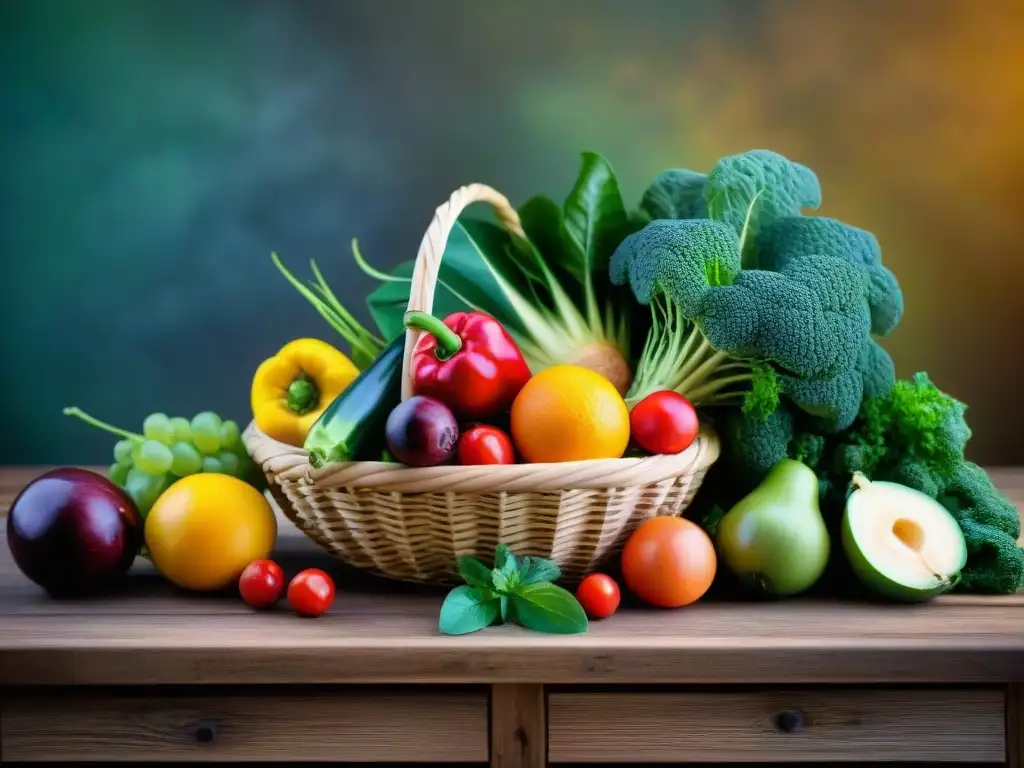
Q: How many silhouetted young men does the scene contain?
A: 0